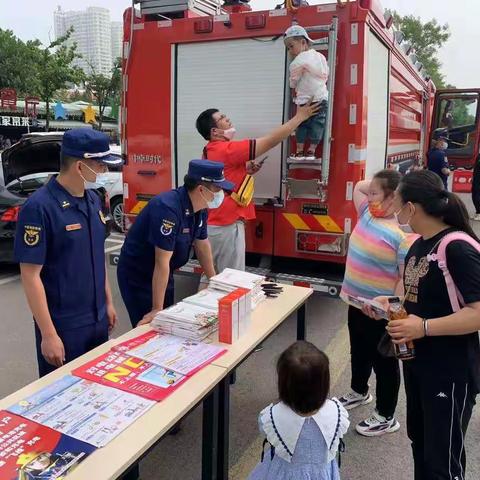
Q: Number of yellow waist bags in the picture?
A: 1